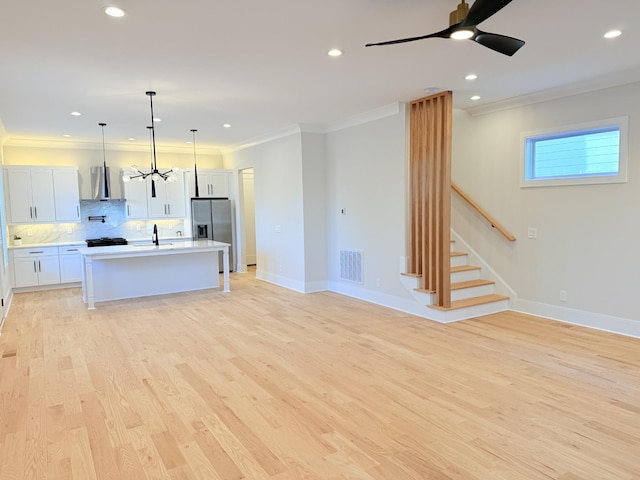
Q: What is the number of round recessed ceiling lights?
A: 11